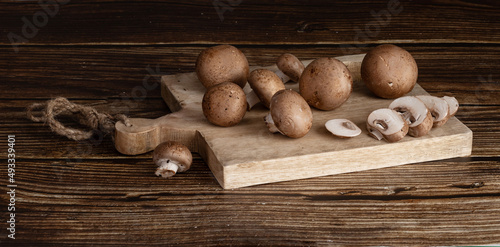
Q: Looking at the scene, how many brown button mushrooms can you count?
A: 8